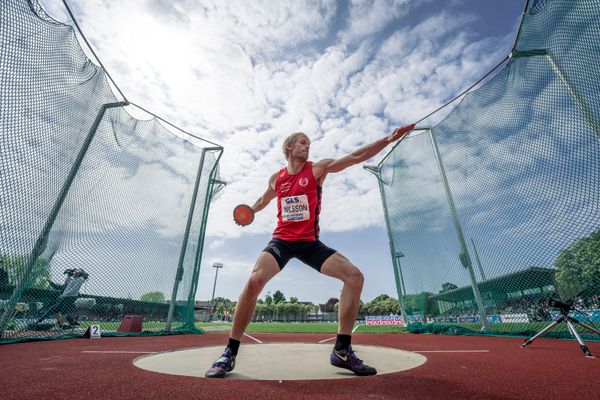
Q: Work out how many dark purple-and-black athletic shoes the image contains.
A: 2